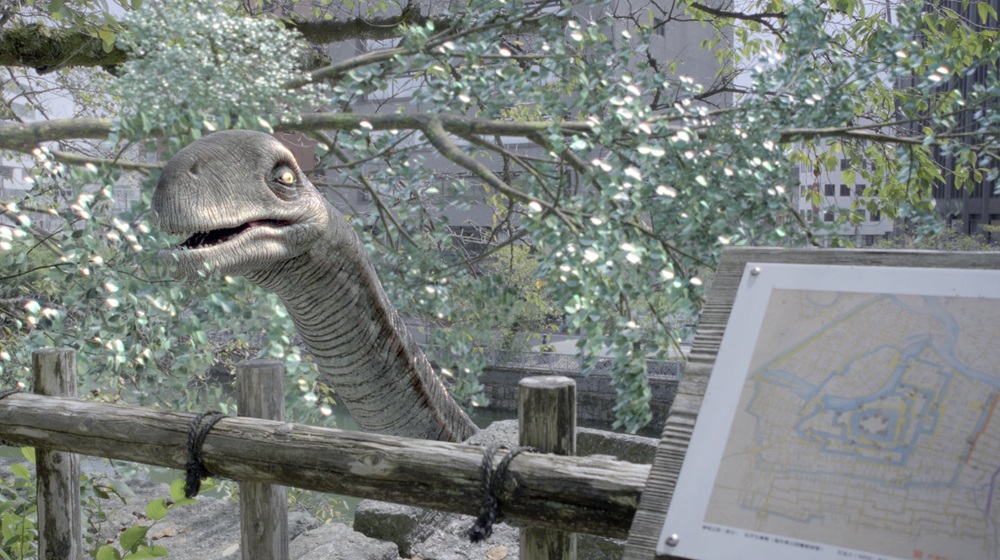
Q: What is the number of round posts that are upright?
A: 3